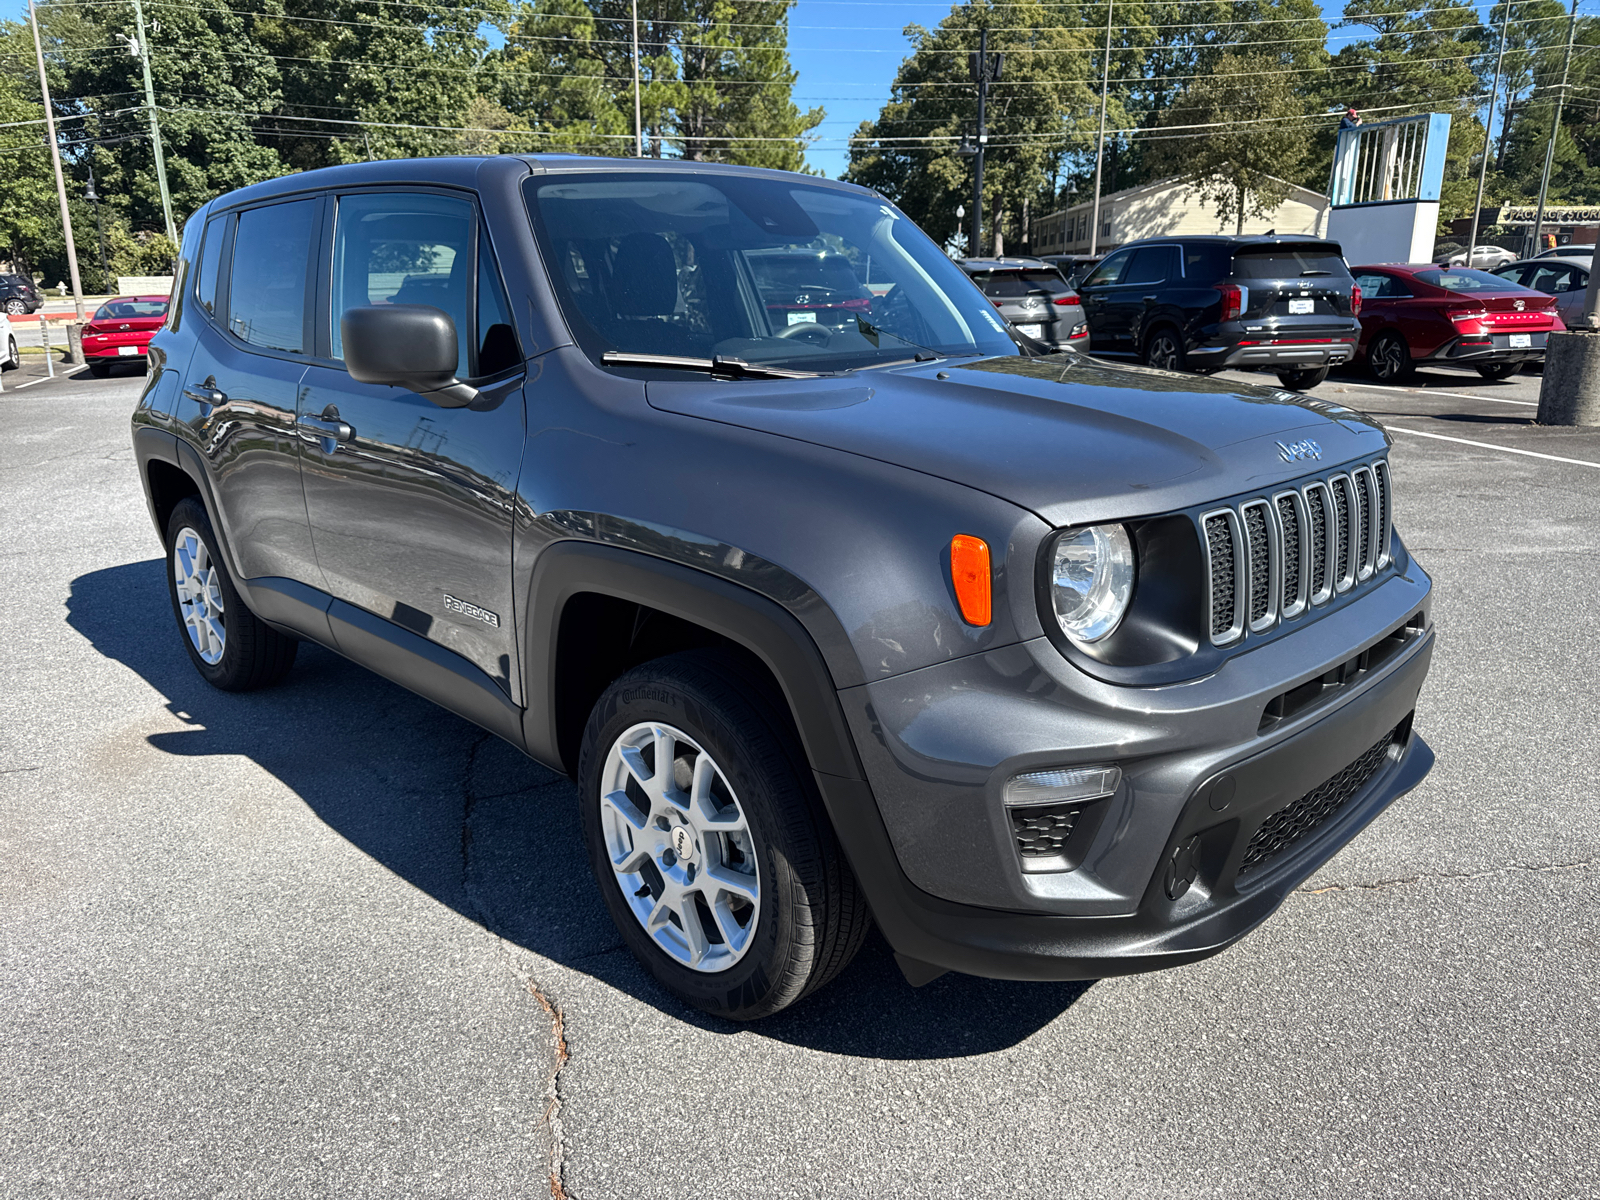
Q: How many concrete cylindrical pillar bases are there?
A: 2